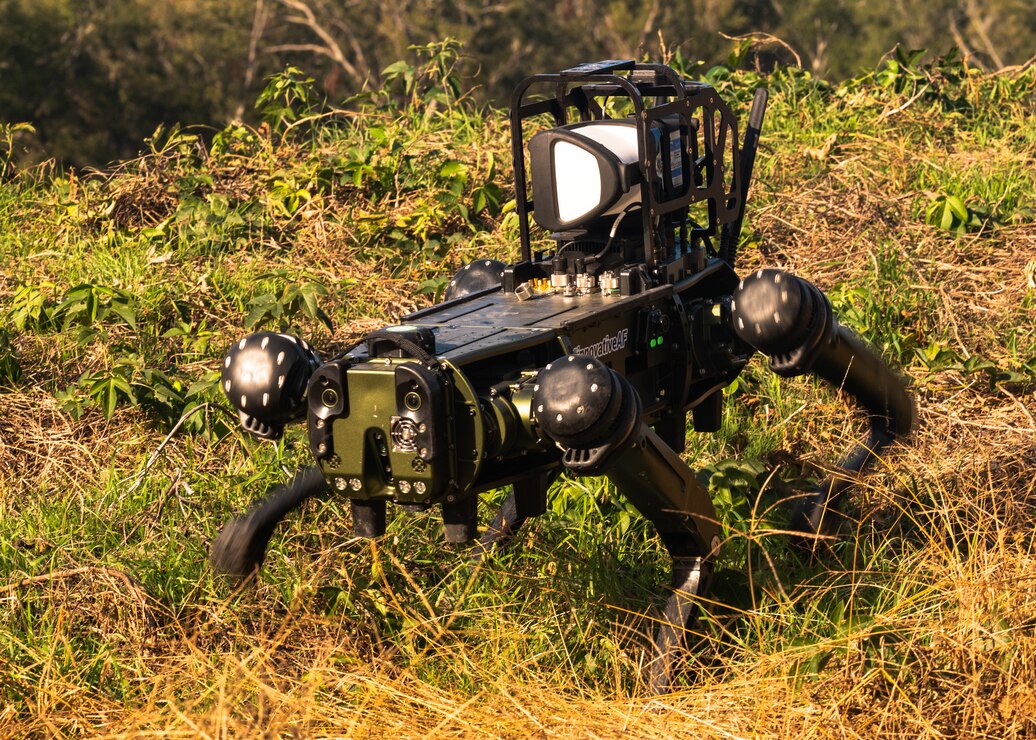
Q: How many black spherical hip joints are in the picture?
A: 4